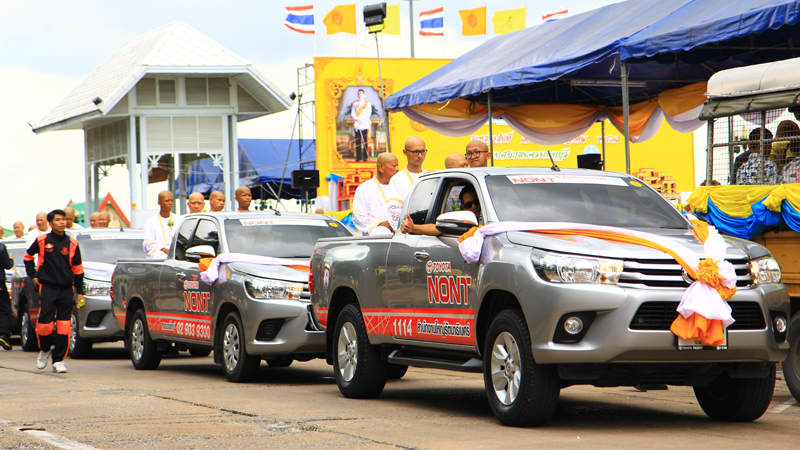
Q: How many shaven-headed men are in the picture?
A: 15